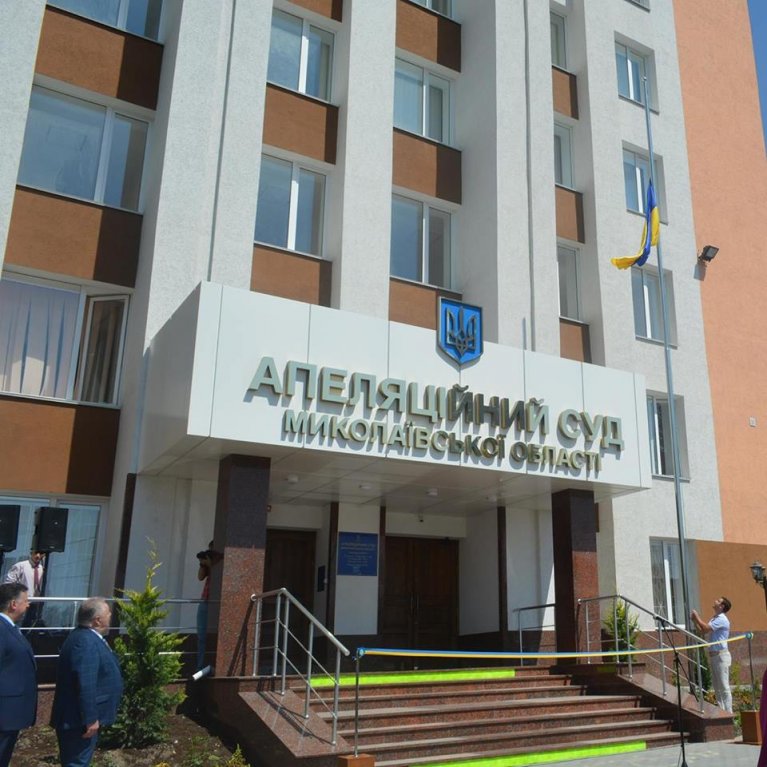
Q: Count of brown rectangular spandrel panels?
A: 12